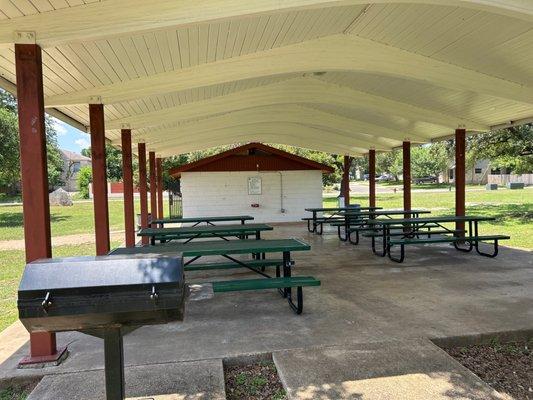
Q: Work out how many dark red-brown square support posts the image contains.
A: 10